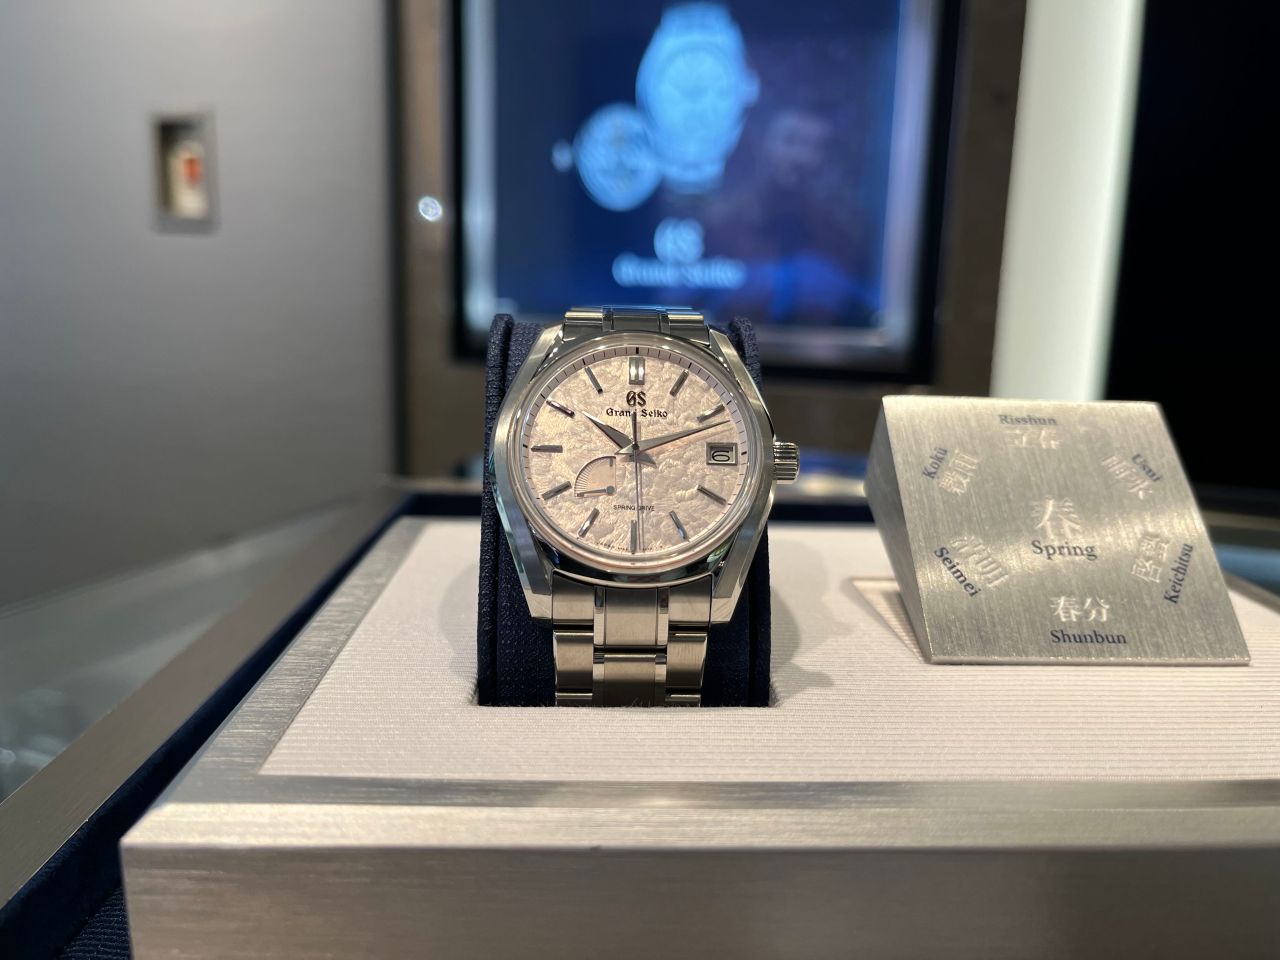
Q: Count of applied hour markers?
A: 11